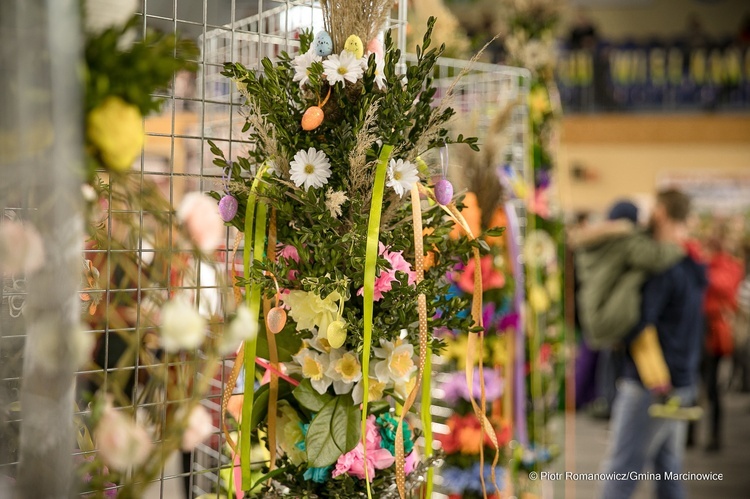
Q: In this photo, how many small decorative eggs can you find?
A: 8